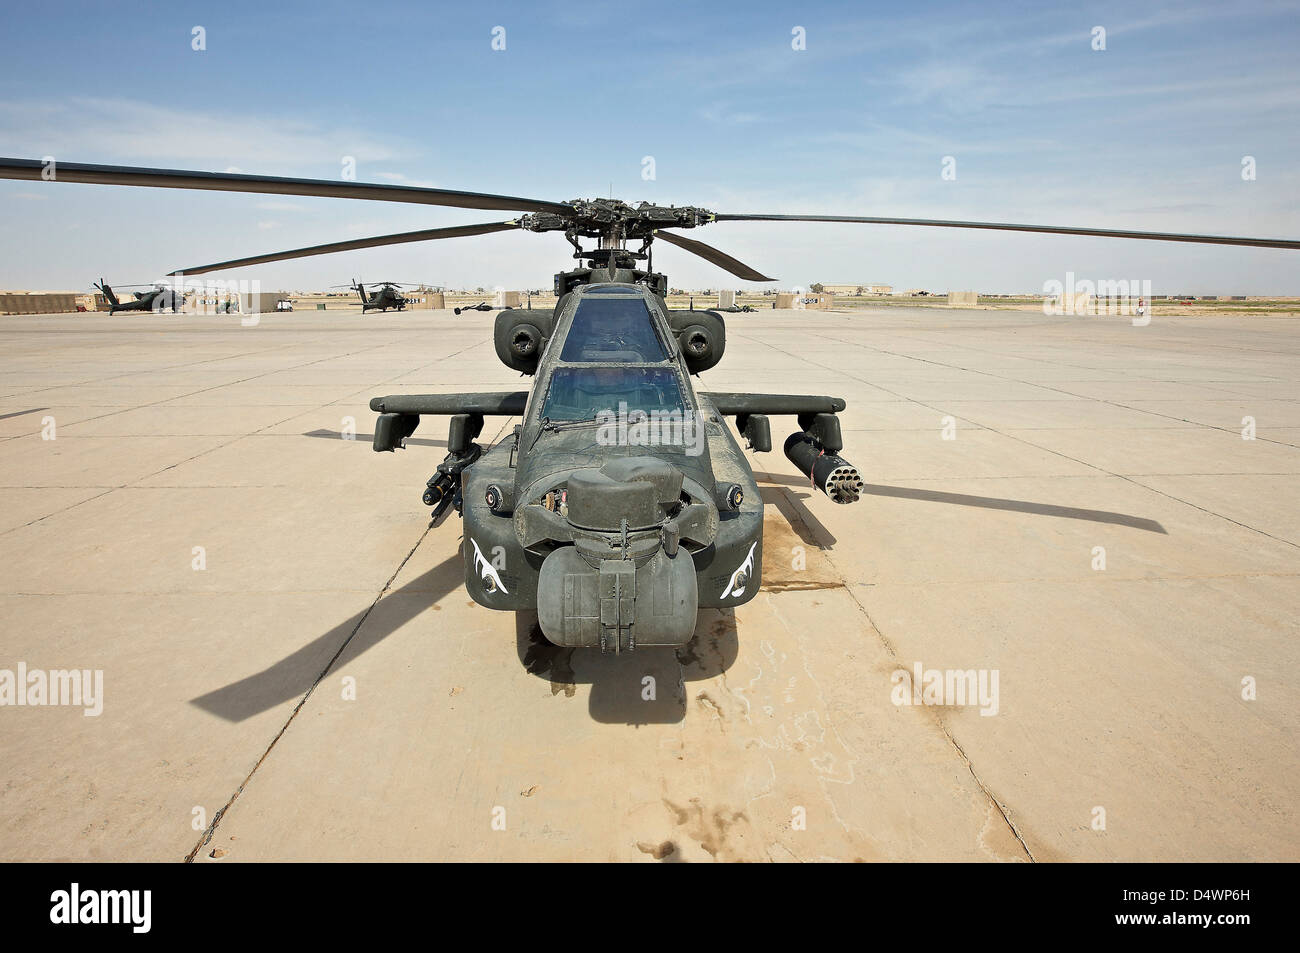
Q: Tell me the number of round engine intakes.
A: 2